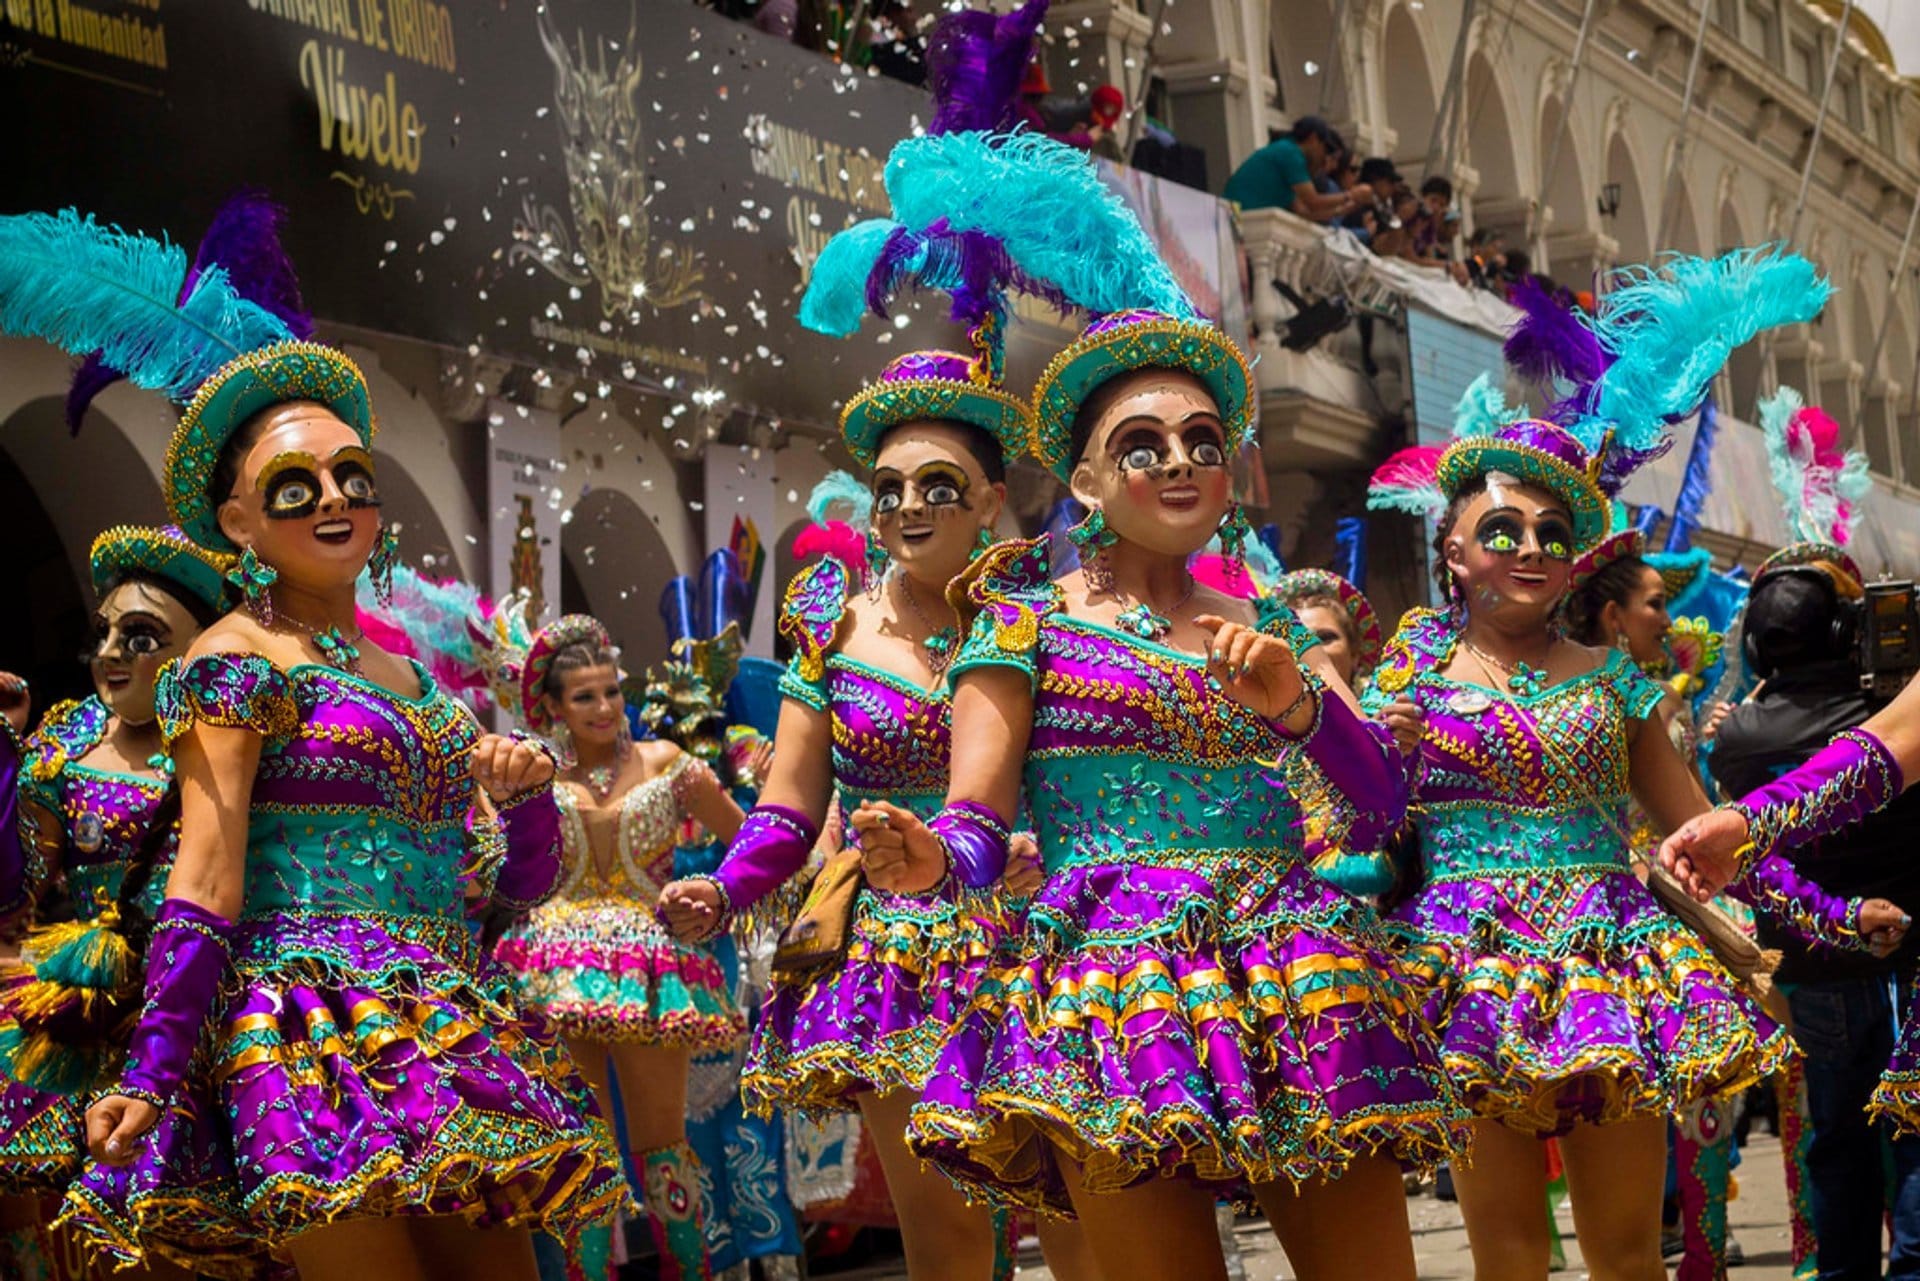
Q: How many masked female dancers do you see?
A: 5